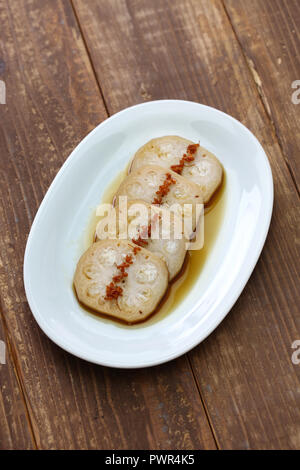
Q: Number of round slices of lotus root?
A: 4